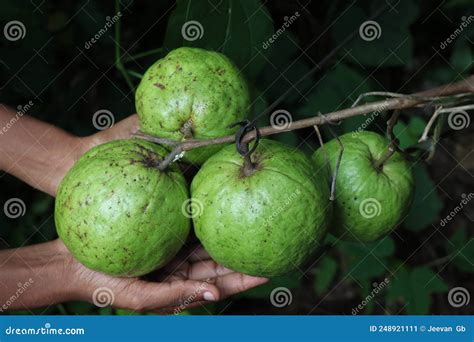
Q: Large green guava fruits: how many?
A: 4